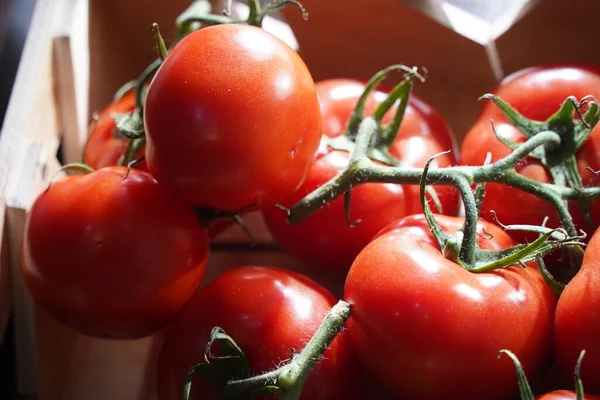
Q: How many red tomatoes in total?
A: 9